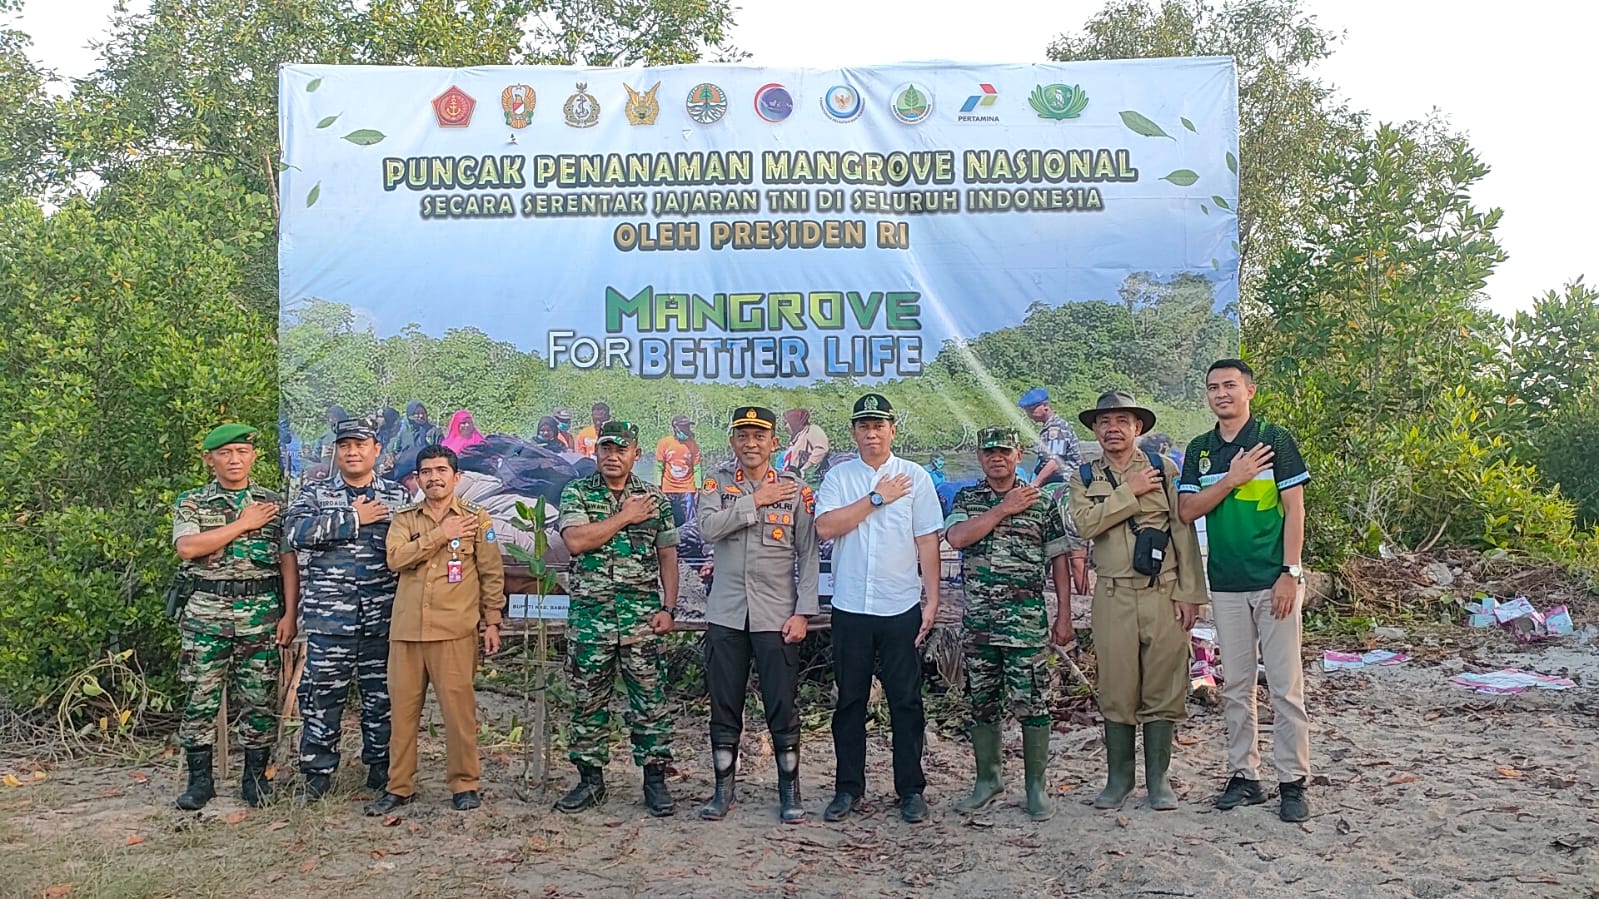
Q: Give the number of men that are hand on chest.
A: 9